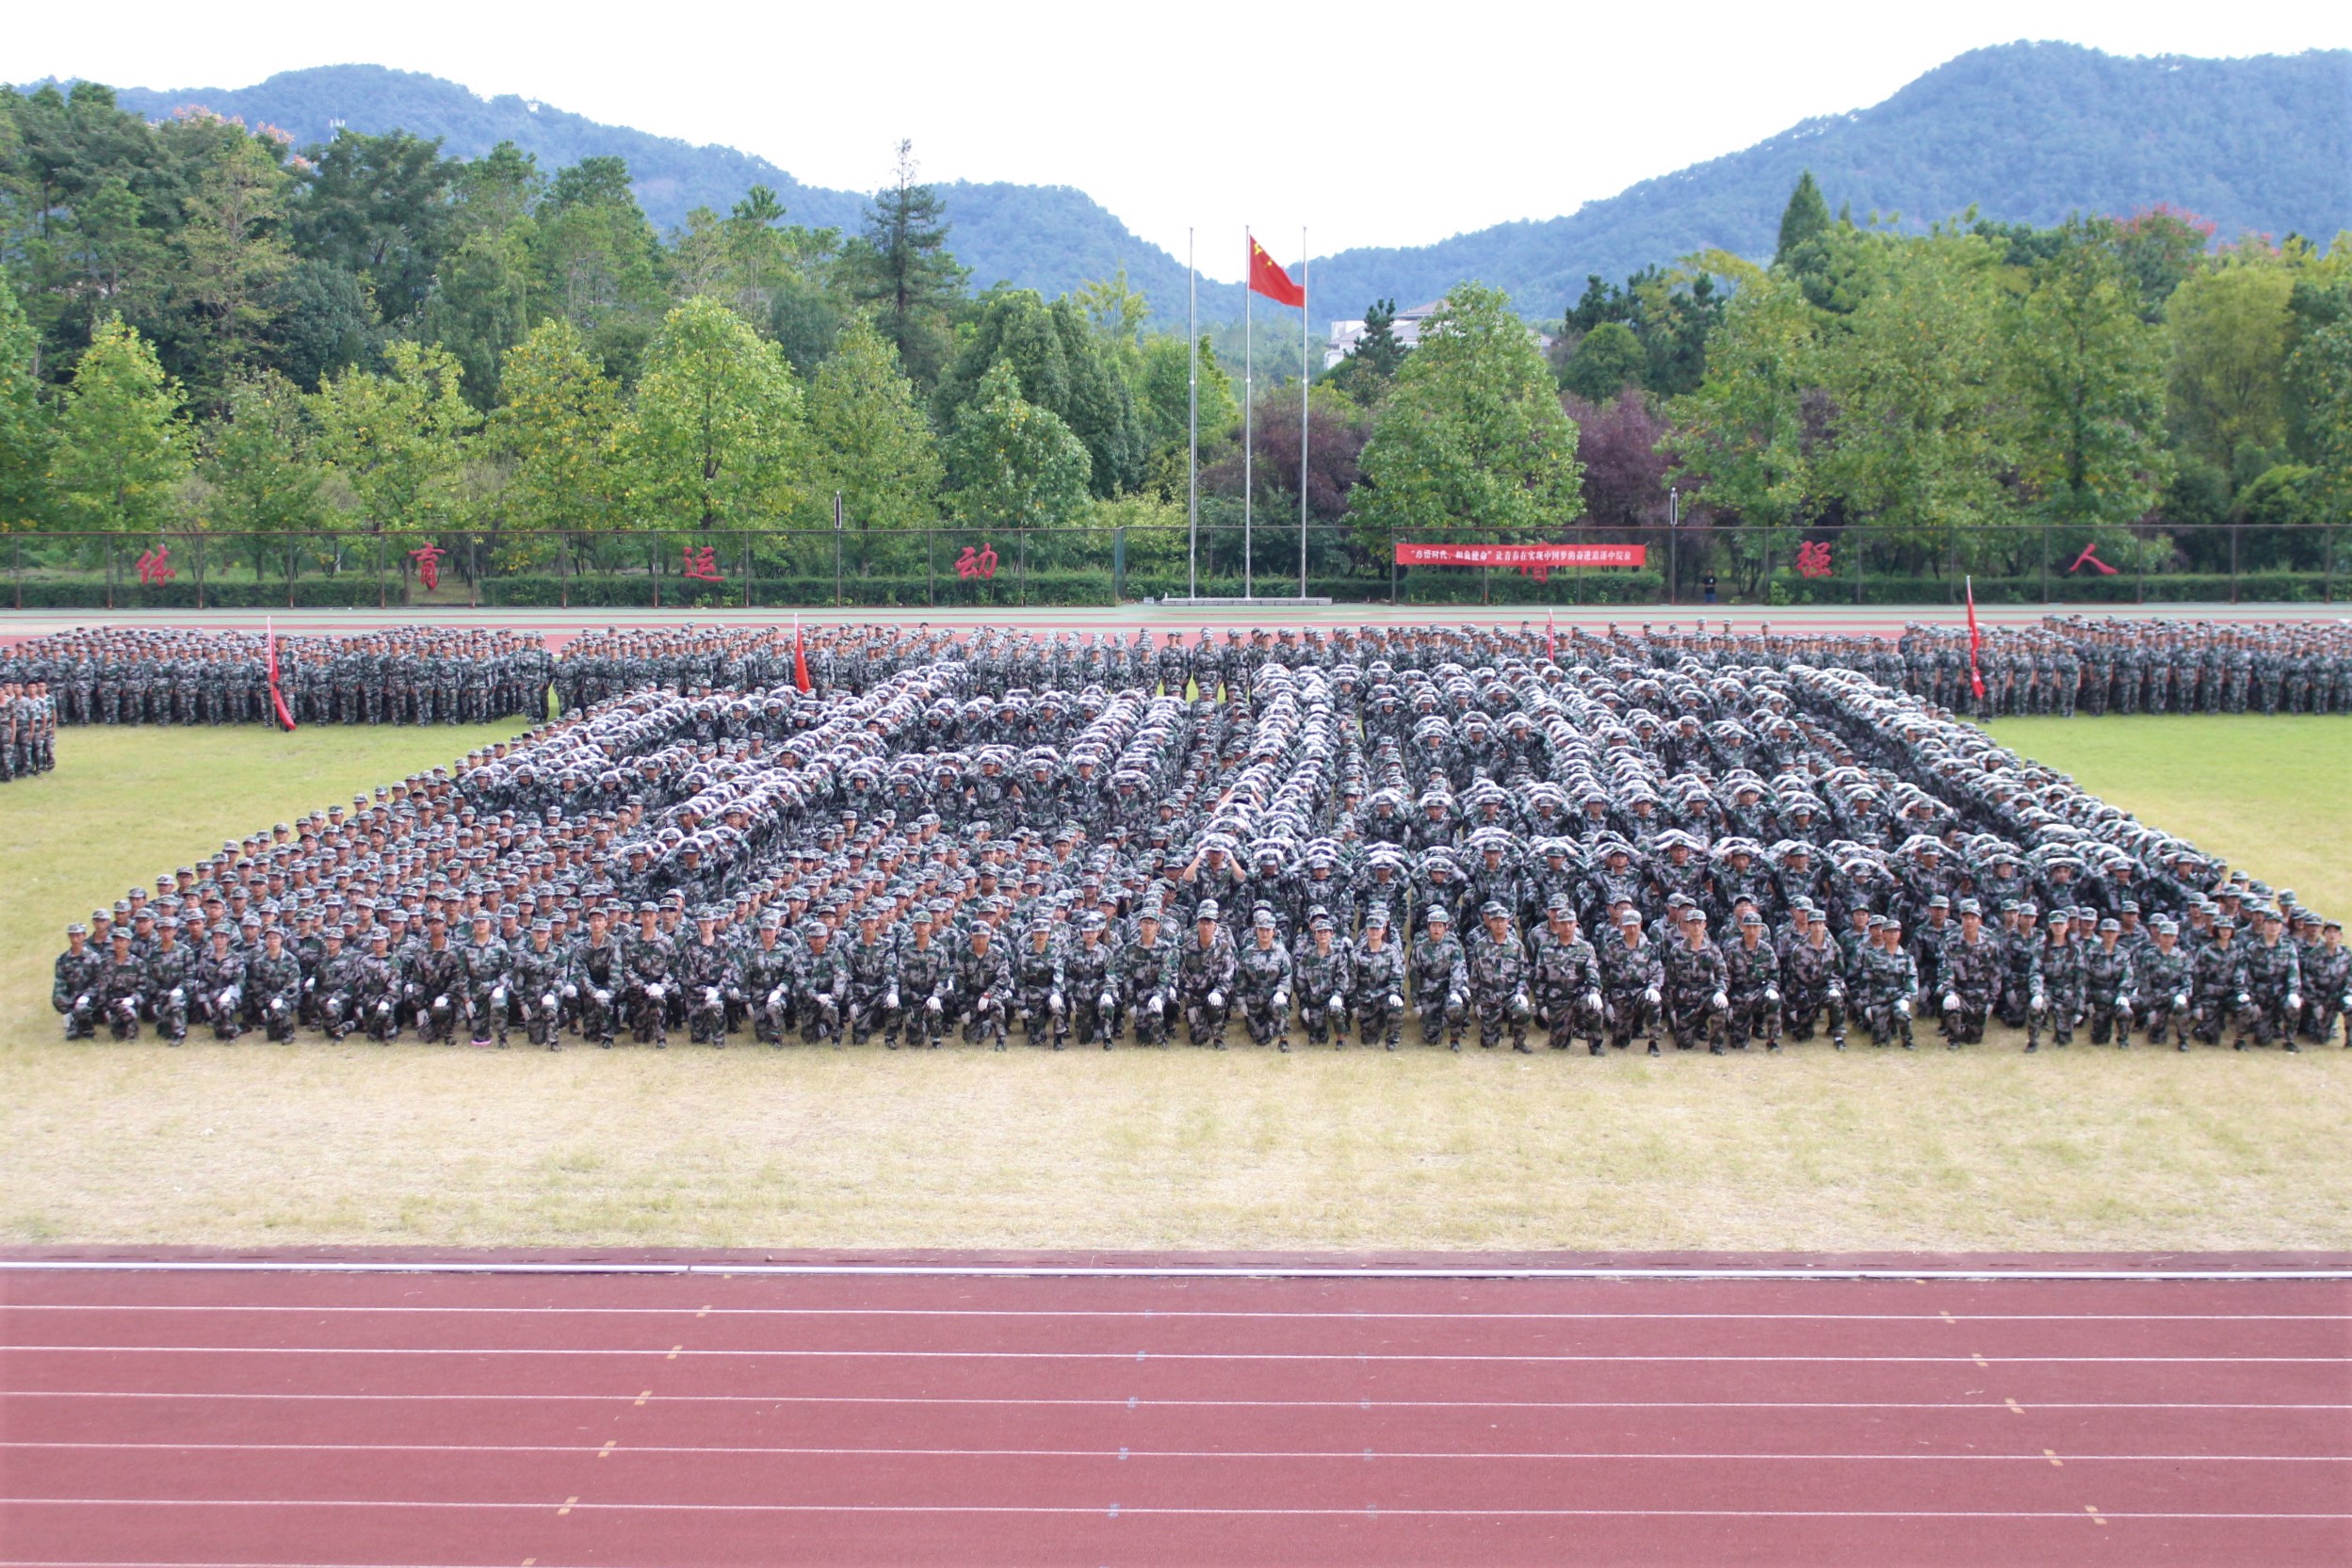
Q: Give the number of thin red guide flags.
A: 4